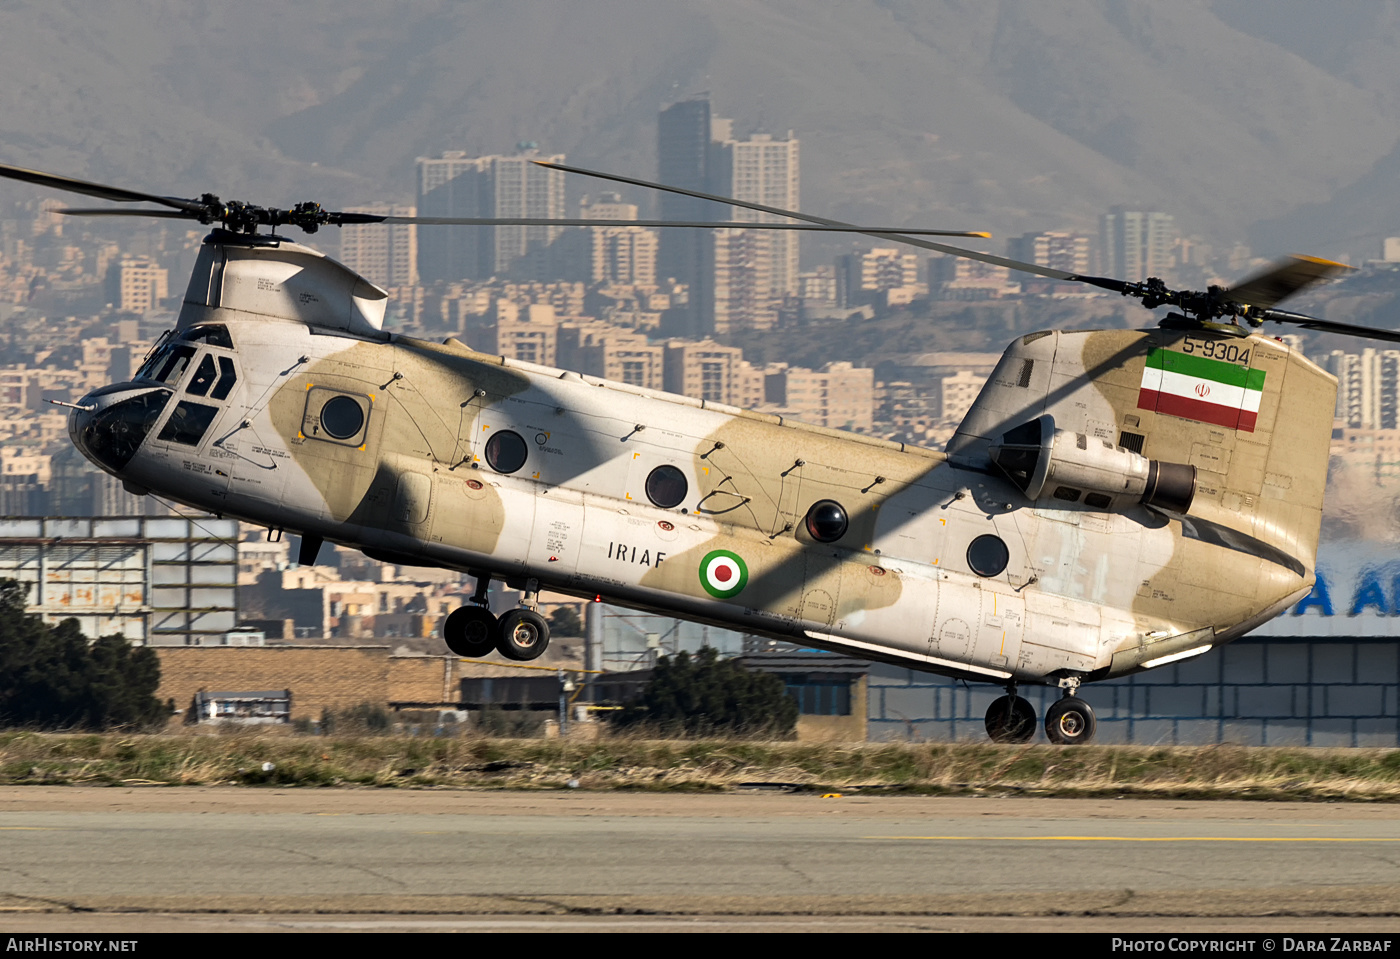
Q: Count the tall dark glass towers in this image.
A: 1